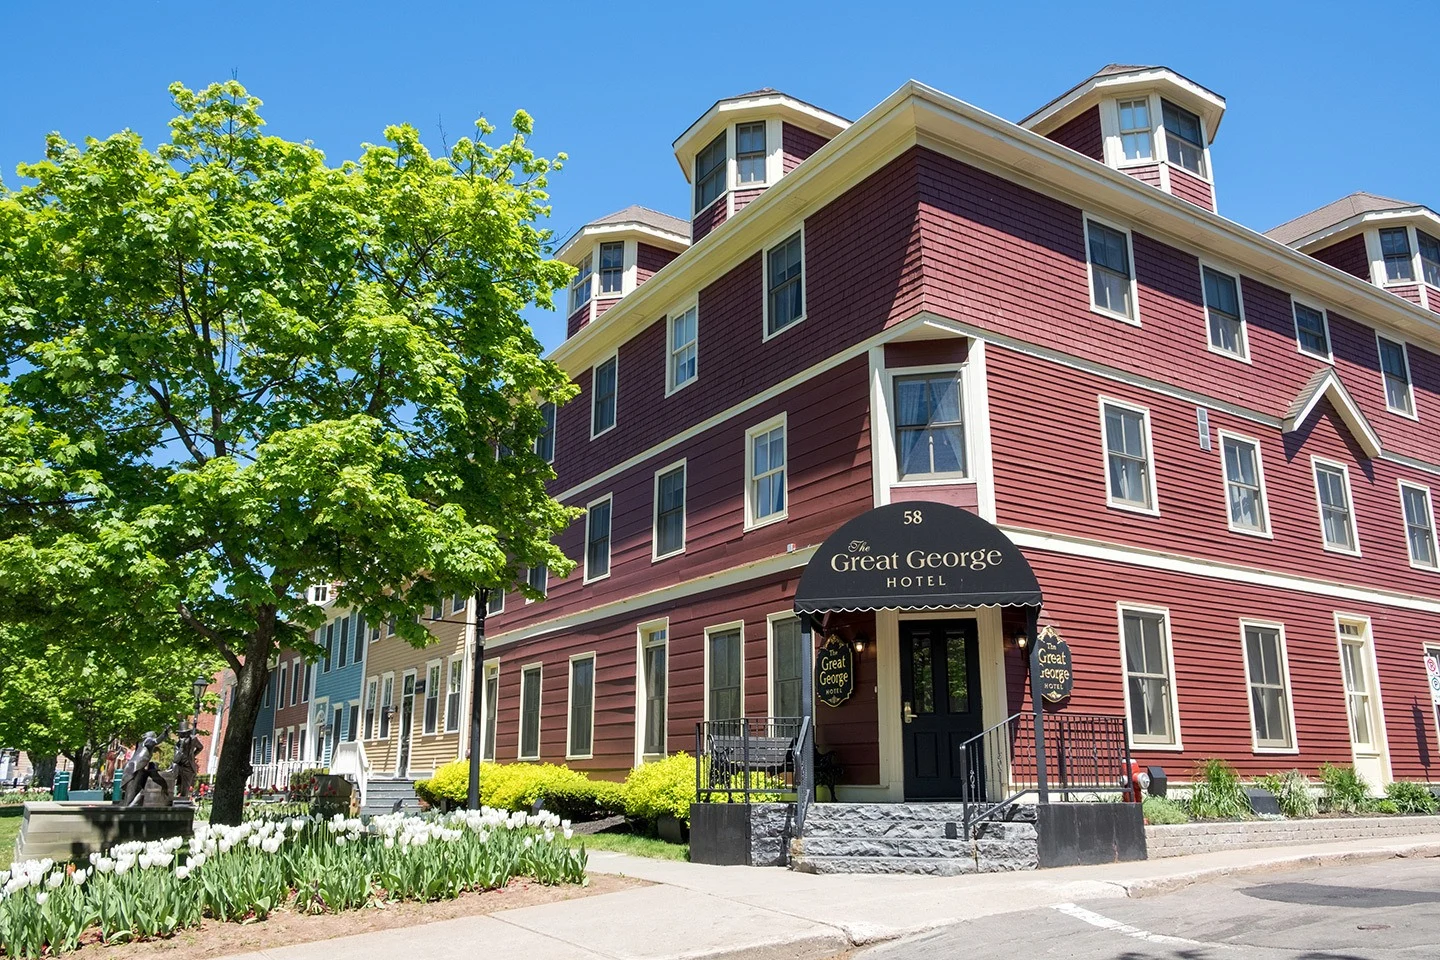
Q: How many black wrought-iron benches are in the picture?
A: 1